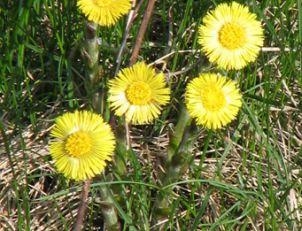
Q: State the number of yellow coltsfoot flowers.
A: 5